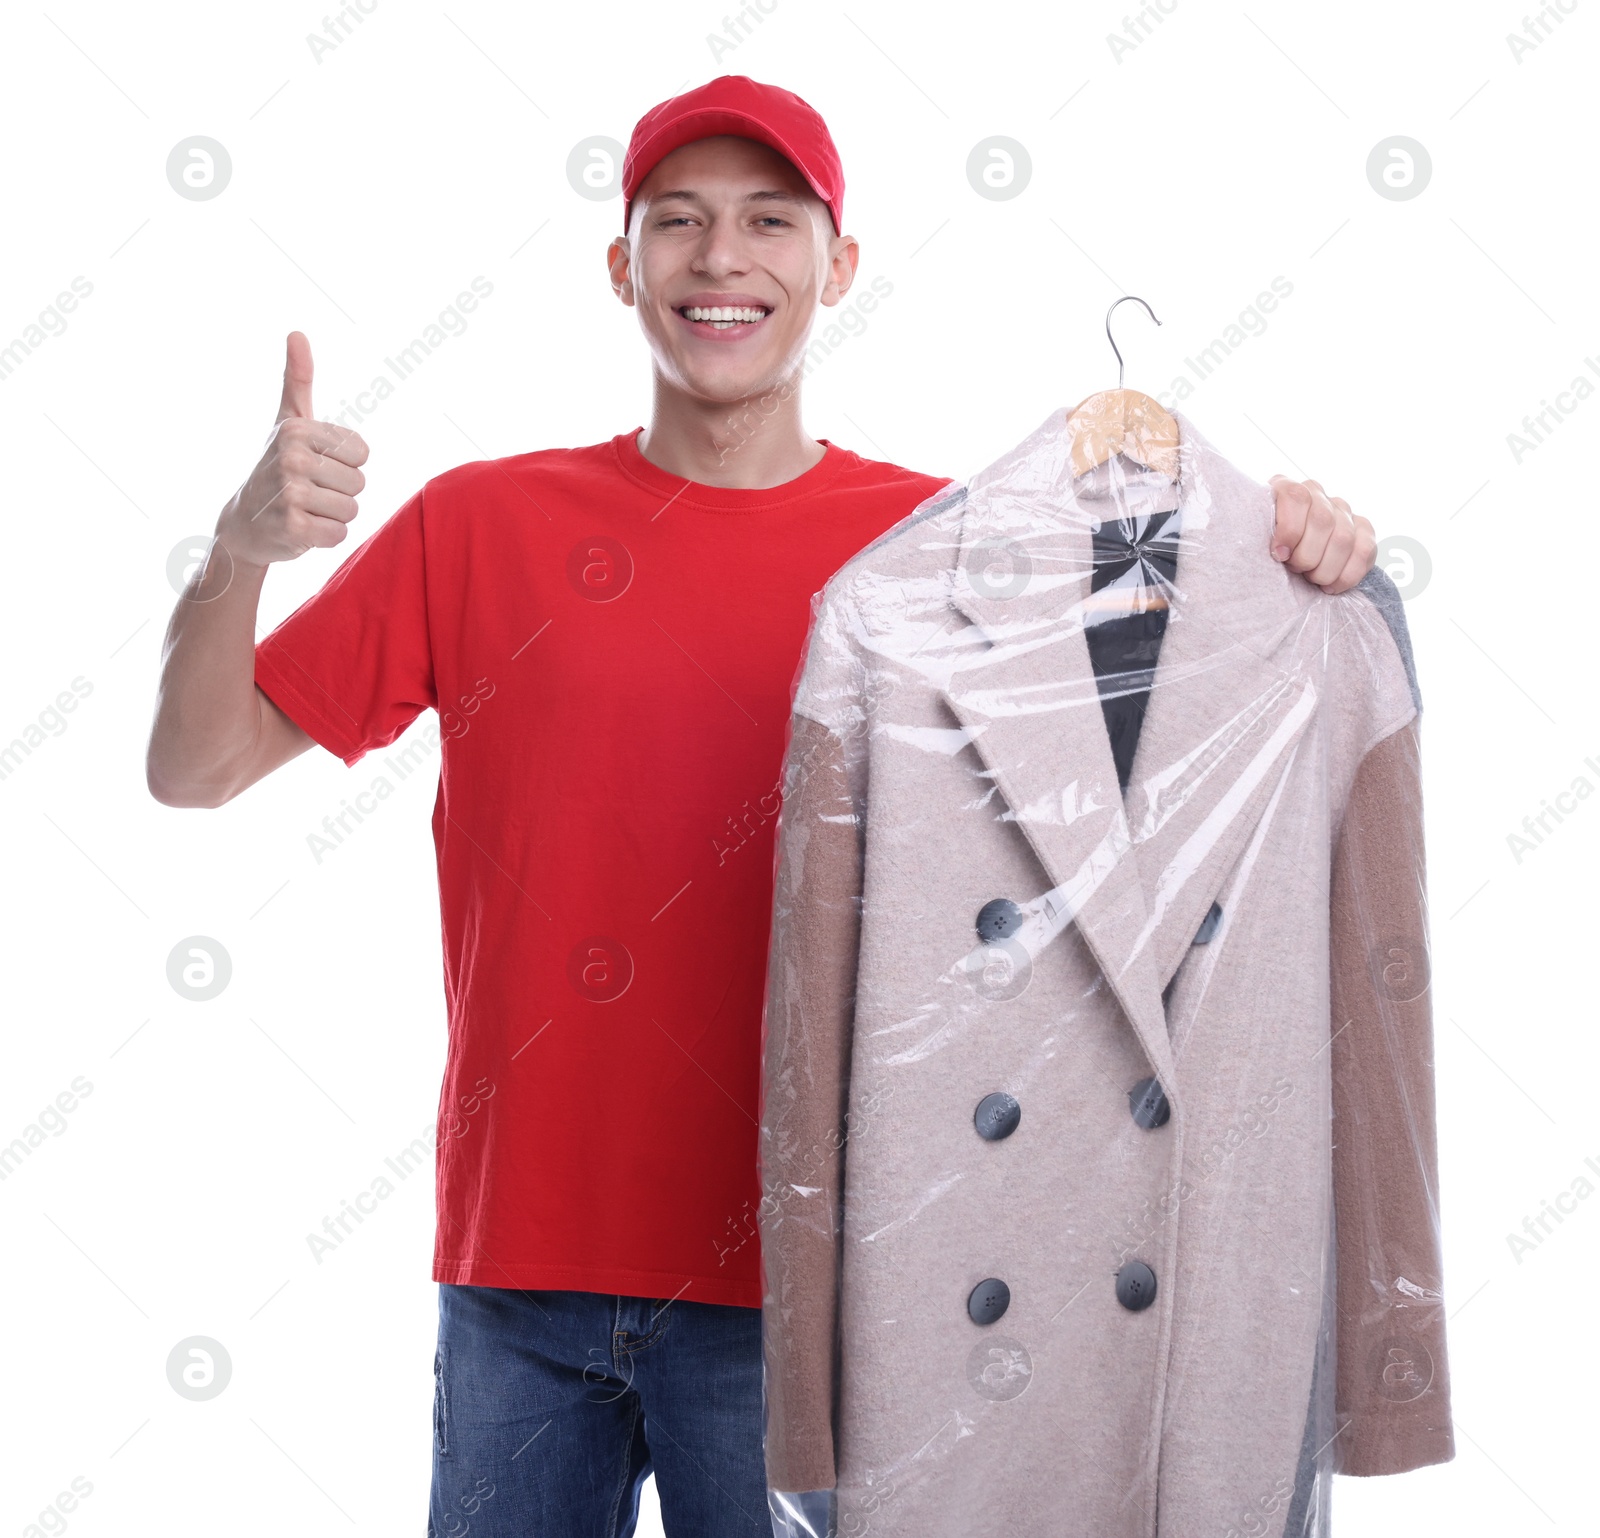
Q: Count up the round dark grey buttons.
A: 6